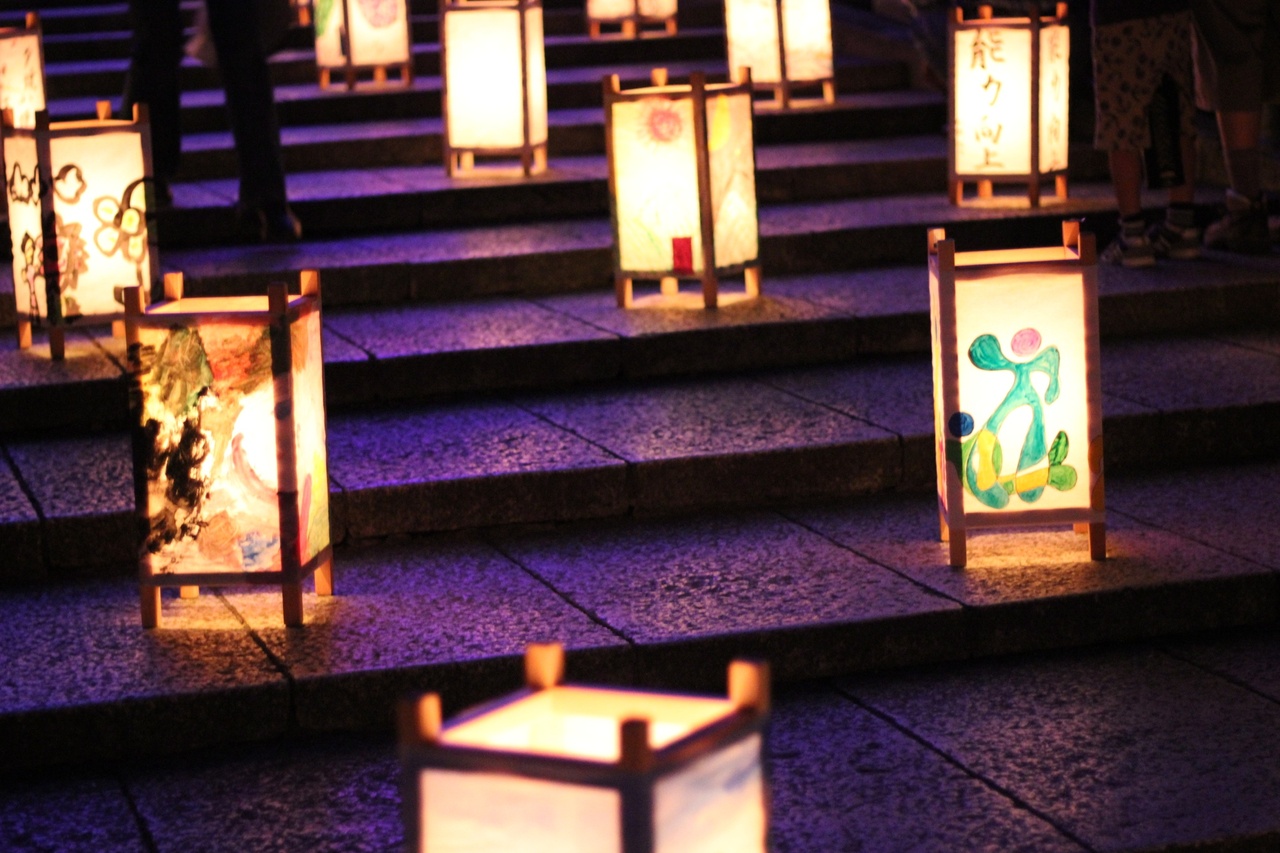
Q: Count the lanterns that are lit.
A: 11